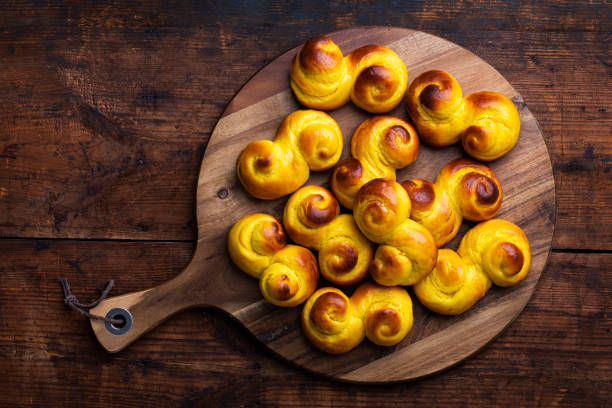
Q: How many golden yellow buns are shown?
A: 10